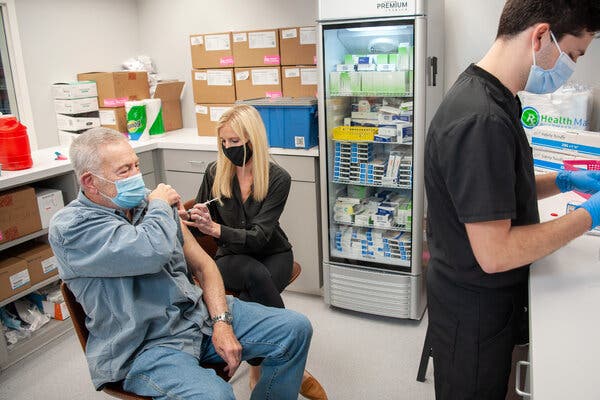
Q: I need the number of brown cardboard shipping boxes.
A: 13